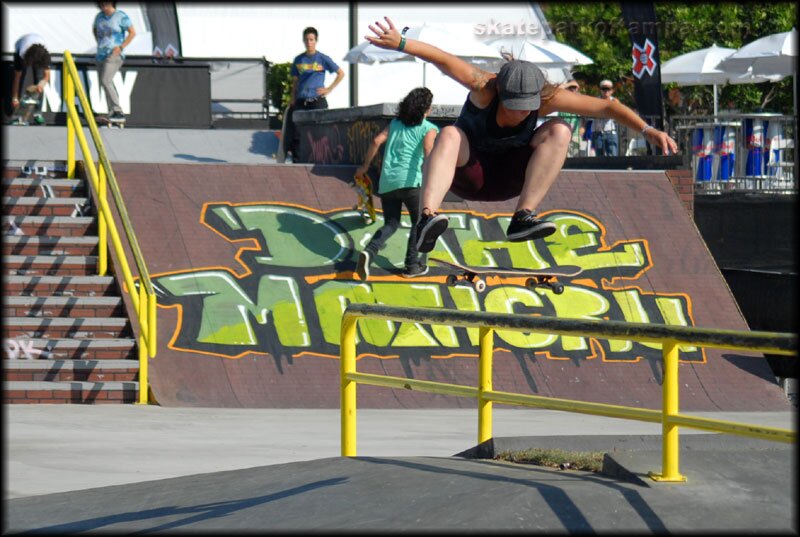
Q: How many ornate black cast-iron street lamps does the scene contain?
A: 0